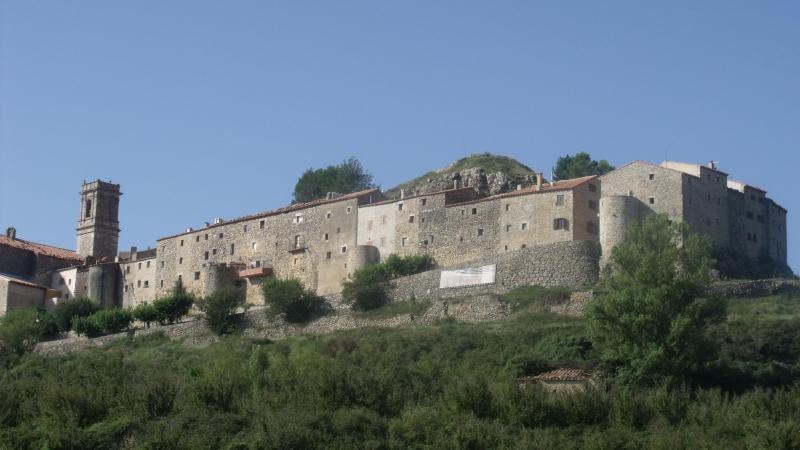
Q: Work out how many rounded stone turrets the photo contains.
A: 4